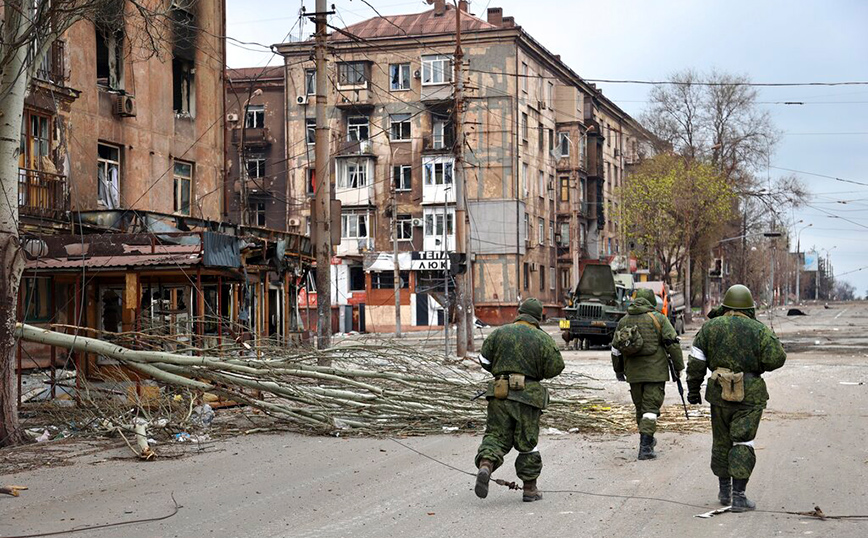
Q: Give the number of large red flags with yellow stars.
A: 0